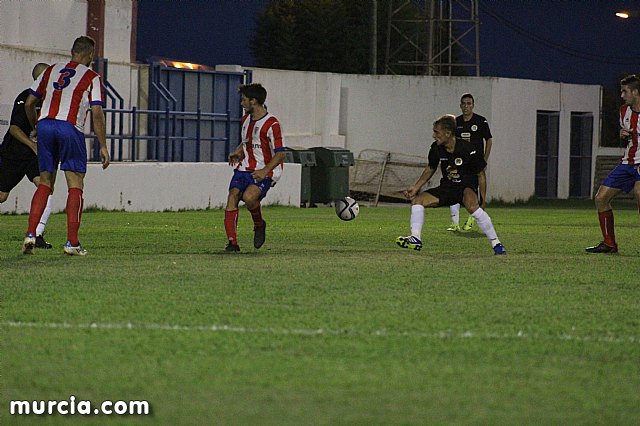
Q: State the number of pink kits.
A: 0